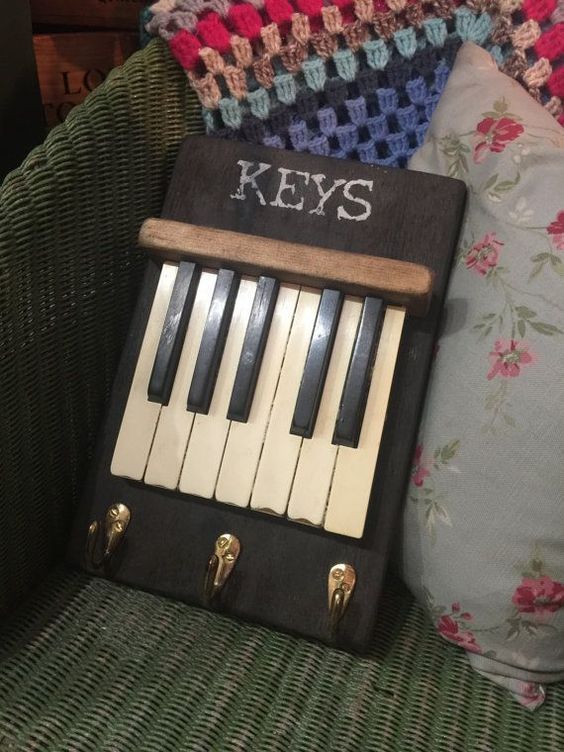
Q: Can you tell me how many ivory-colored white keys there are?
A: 7